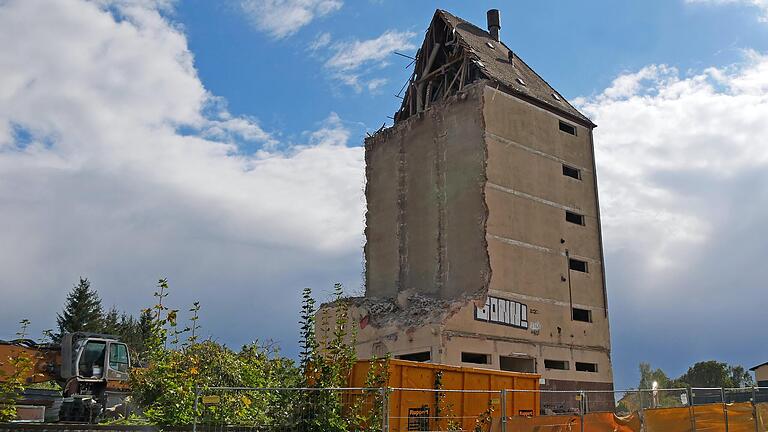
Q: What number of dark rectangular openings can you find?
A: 10